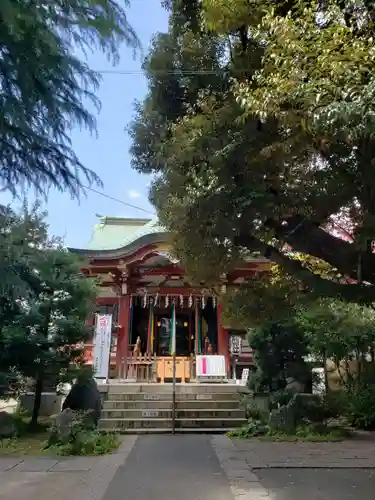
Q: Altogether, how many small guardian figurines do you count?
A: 2